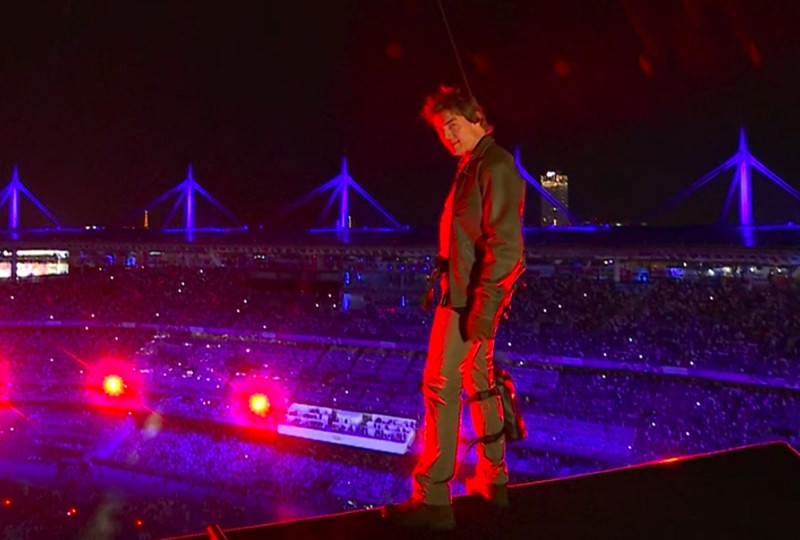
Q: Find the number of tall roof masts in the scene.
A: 5